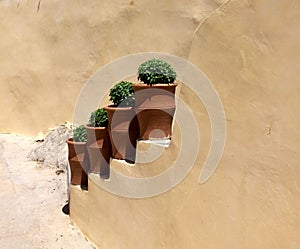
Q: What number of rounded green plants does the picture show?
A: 4